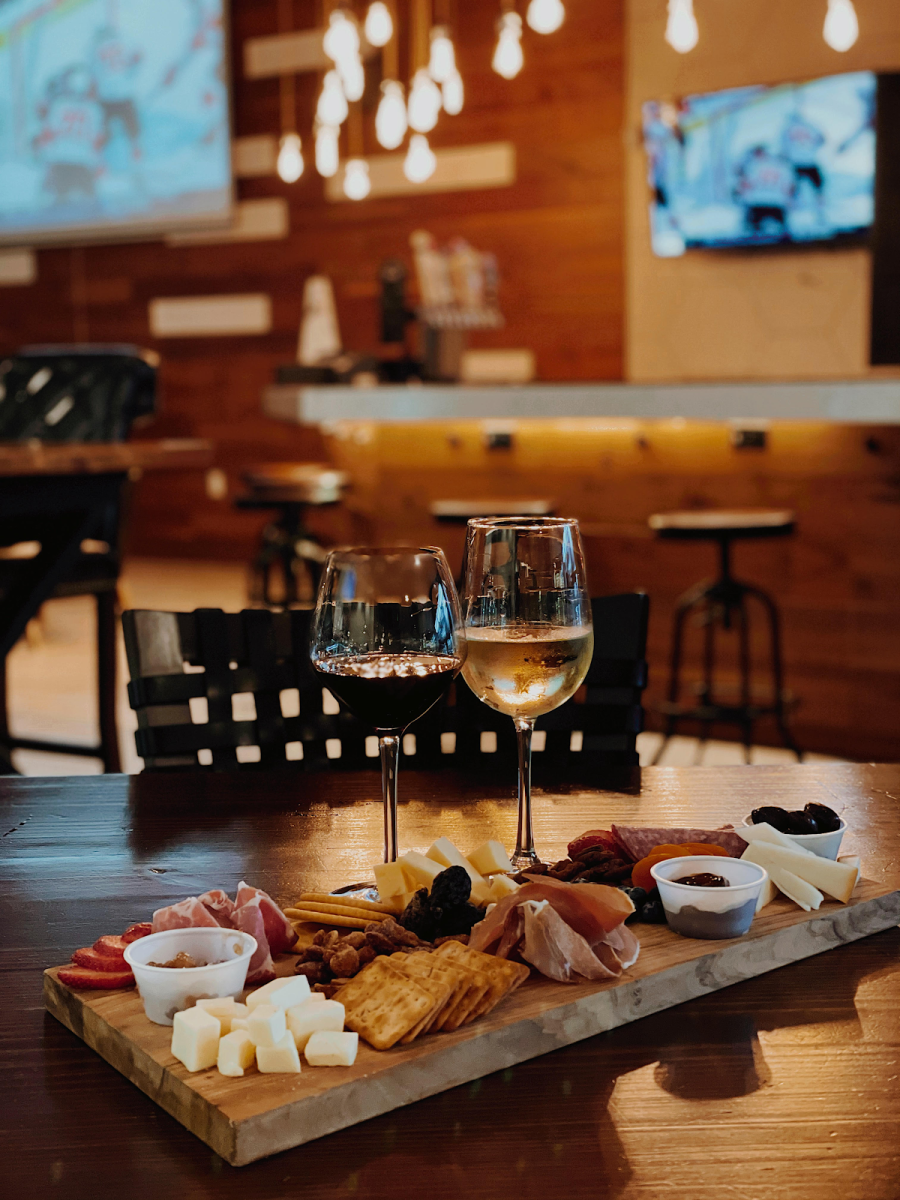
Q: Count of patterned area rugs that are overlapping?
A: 0